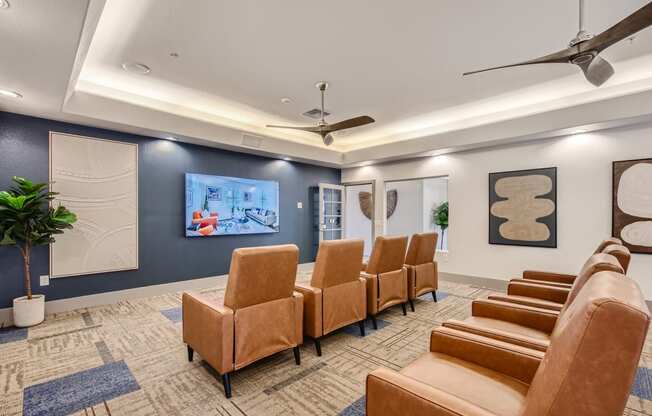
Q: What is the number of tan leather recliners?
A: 8